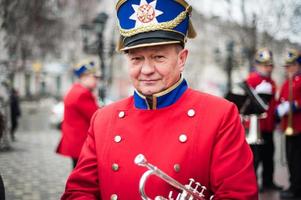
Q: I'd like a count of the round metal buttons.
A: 7